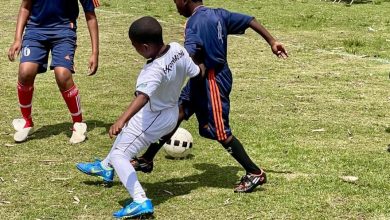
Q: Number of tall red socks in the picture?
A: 2